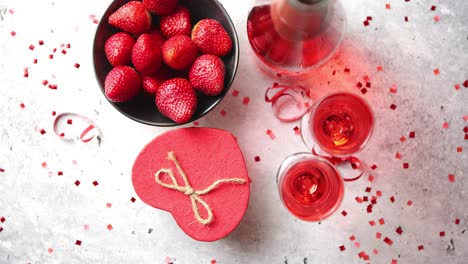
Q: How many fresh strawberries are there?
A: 11